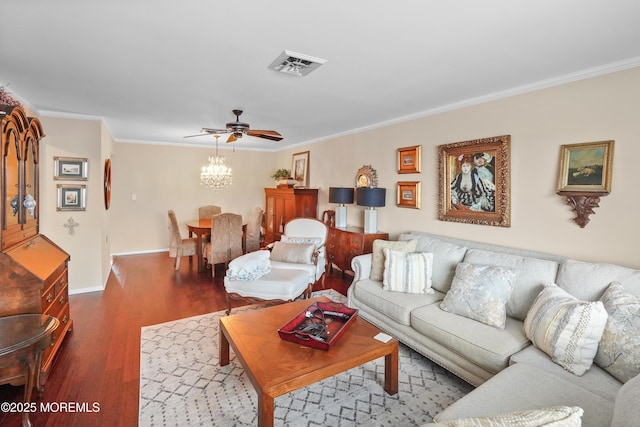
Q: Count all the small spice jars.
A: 0